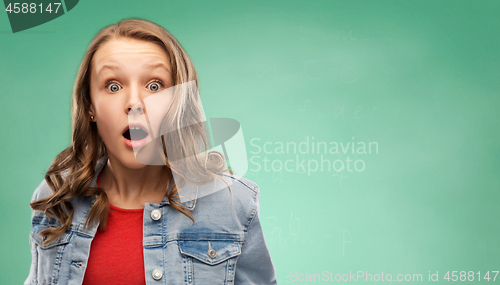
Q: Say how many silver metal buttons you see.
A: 3